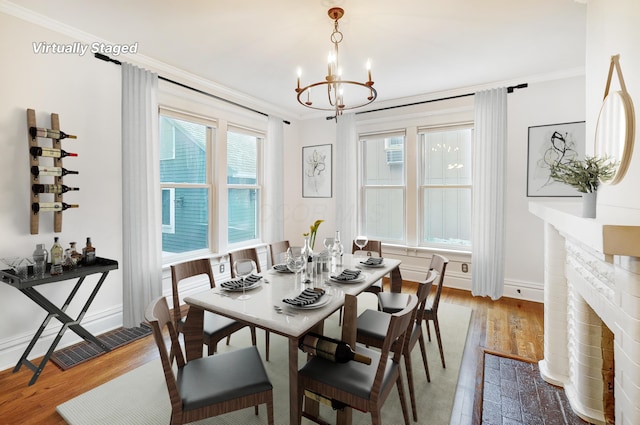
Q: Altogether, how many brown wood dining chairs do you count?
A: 8